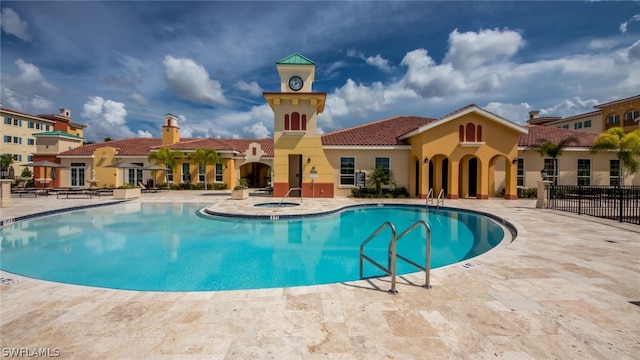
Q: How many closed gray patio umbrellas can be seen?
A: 1